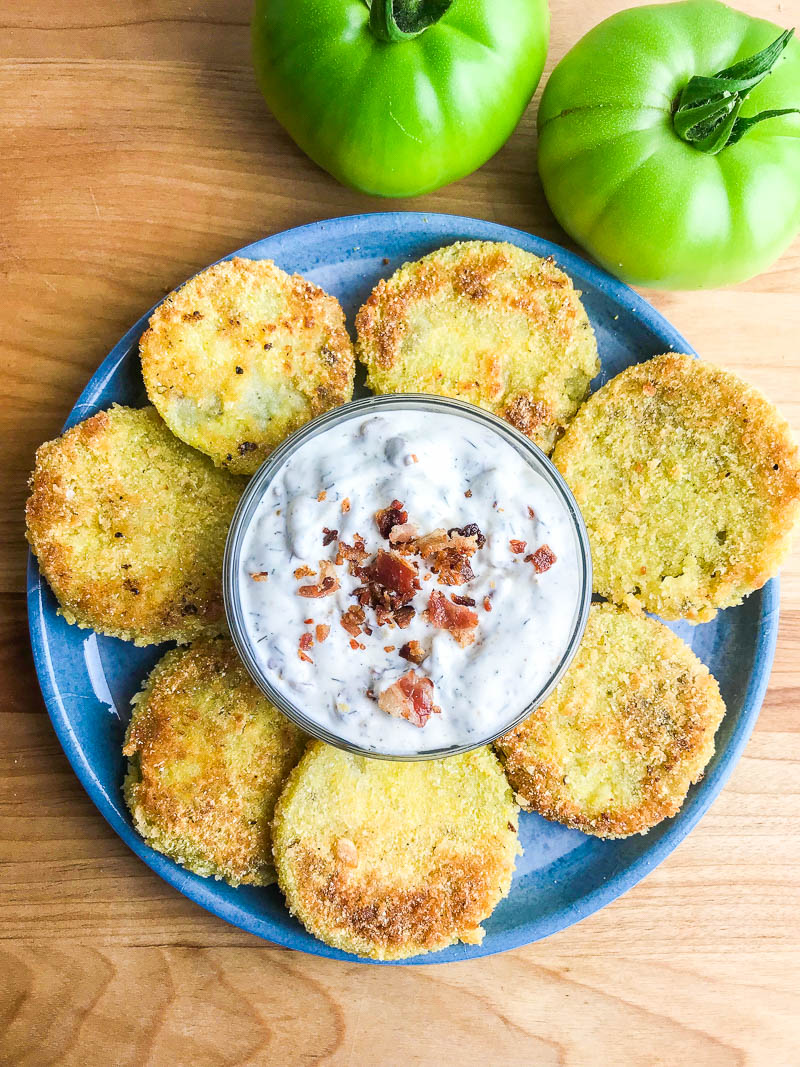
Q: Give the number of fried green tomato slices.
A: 7